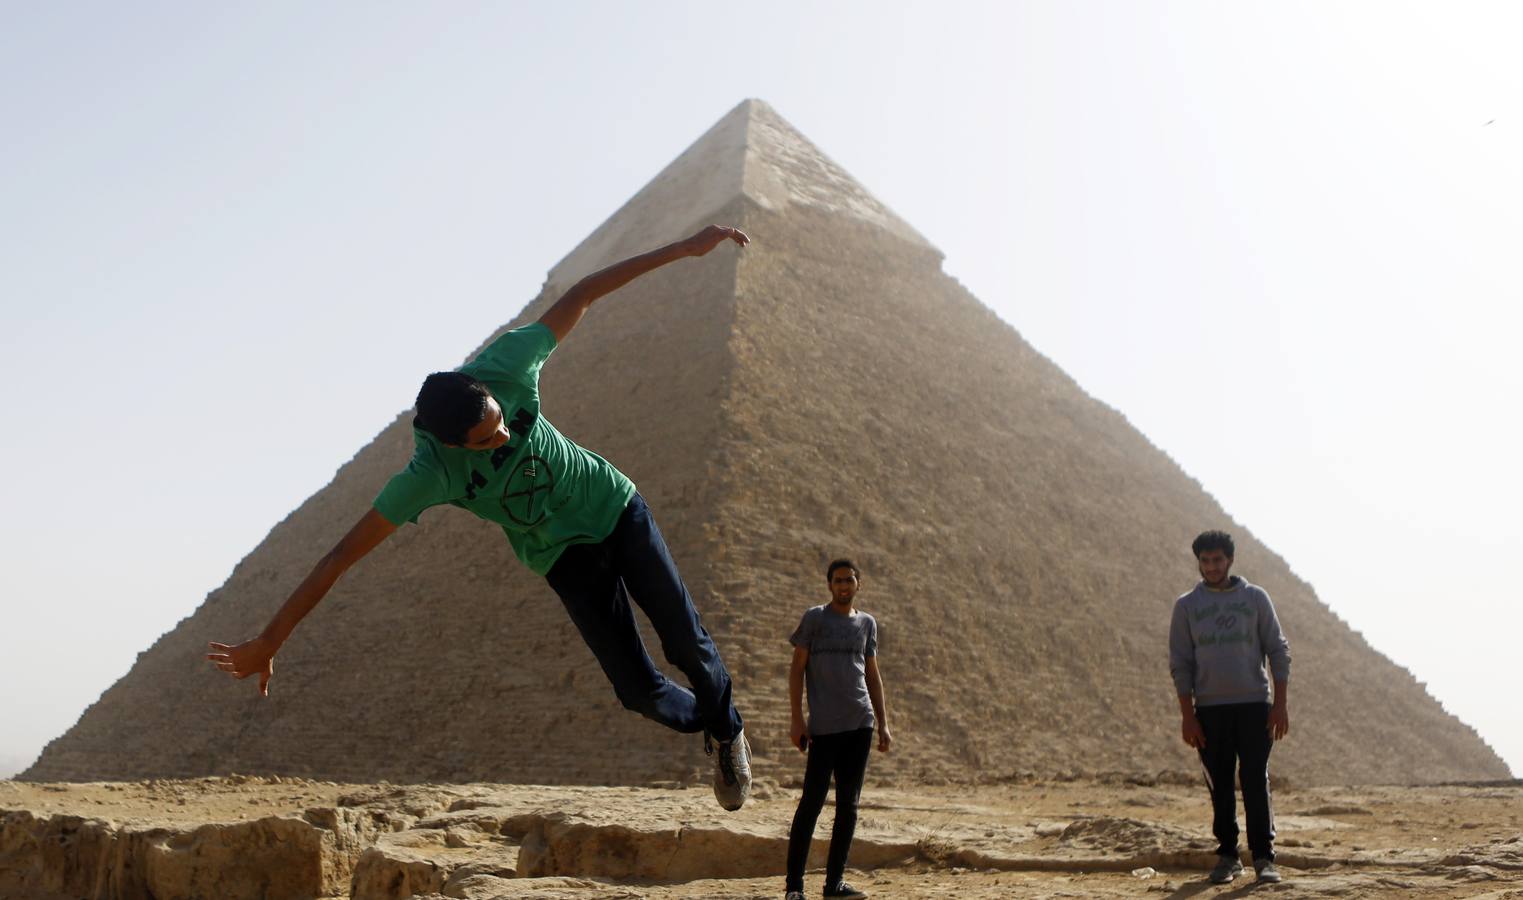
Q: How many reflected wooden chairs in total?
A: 0